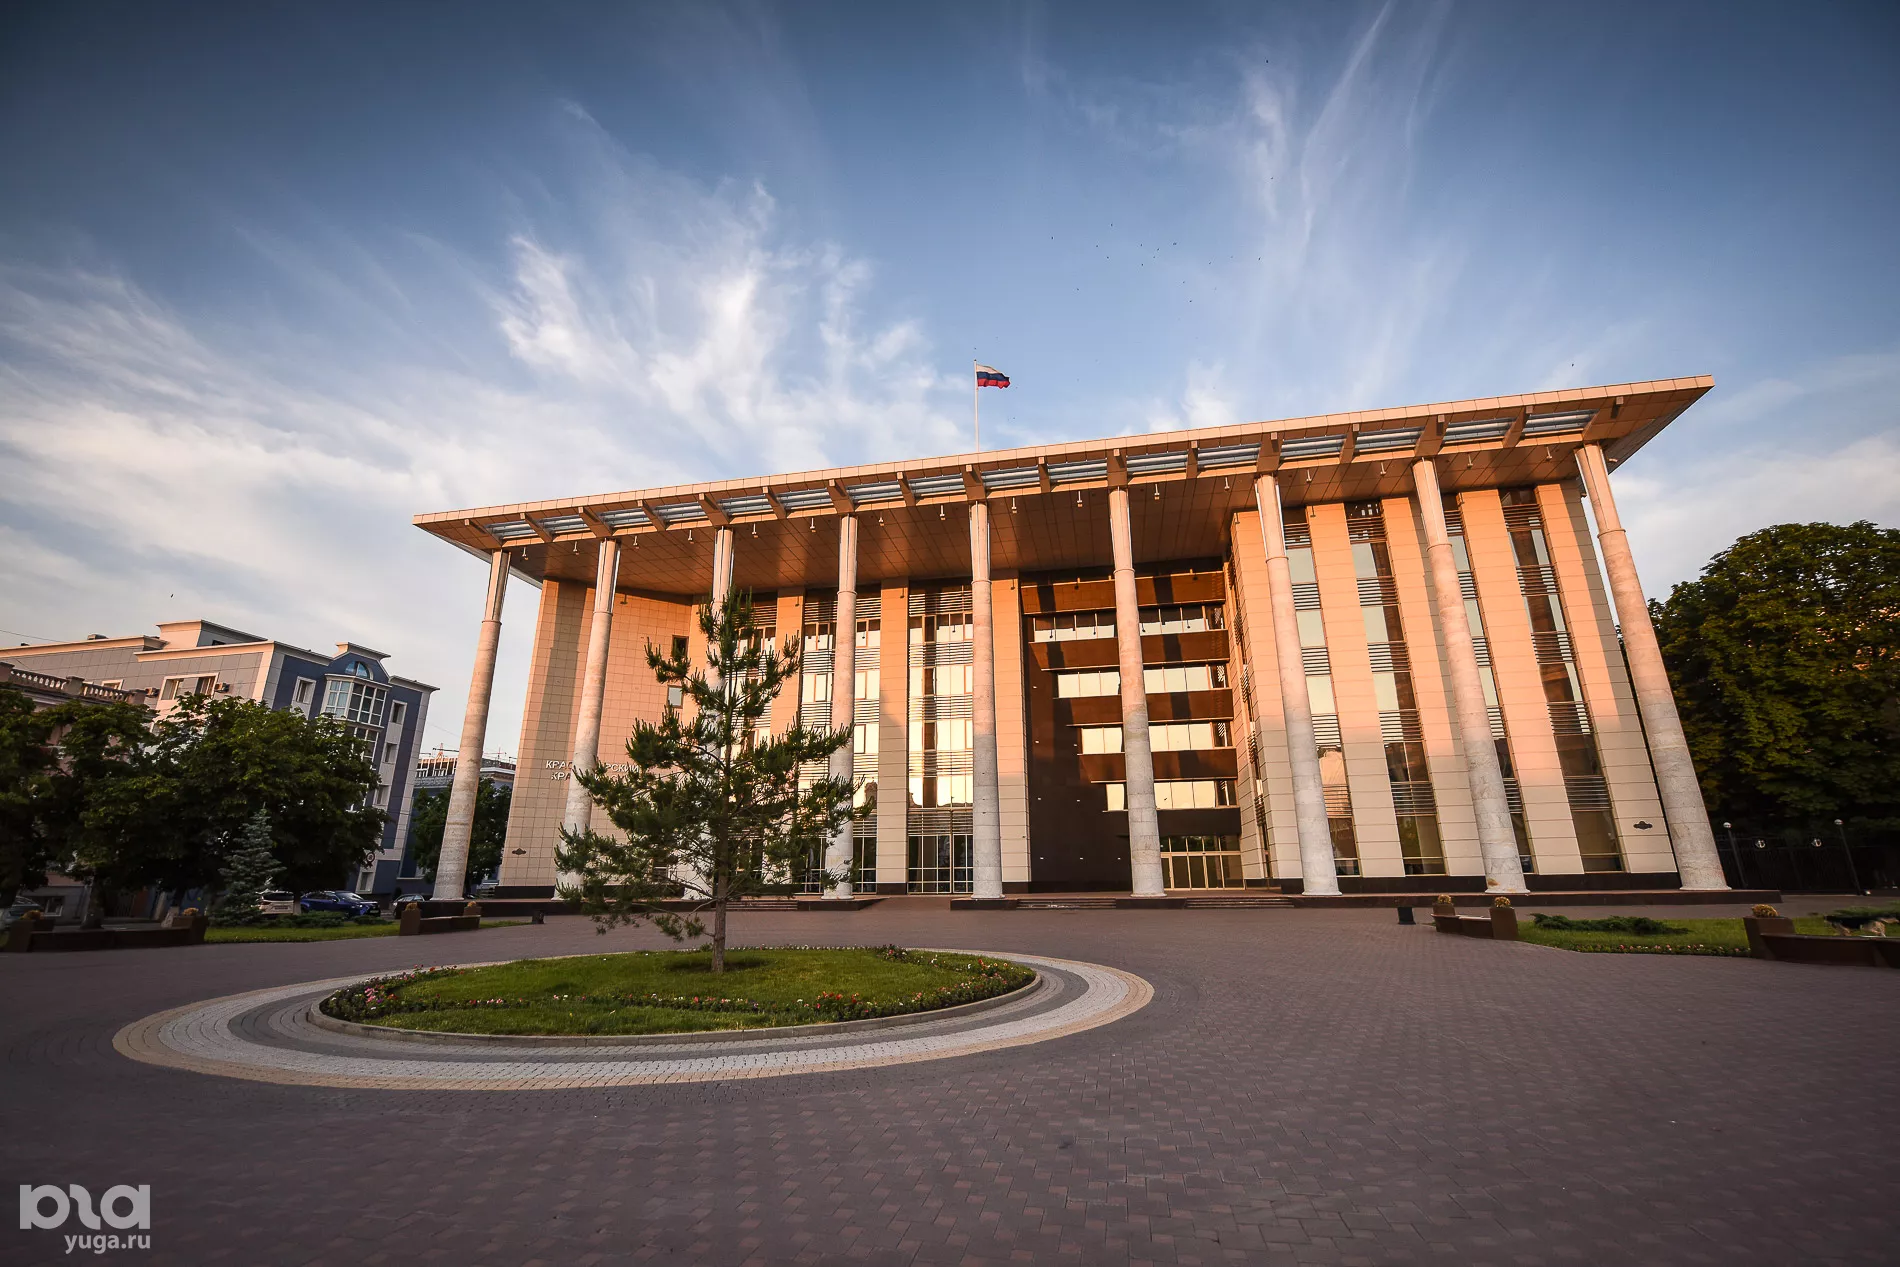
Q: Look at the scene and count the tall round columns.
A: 9